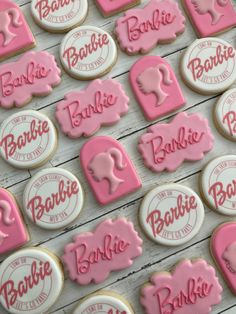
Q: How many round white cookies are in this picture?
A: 10